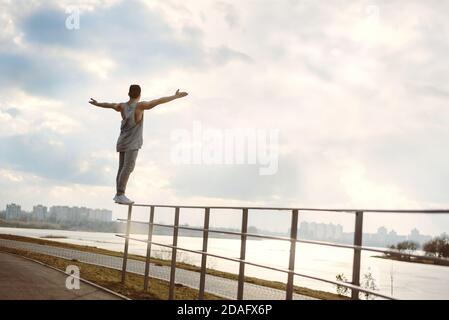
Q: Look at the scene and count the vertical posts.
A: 7